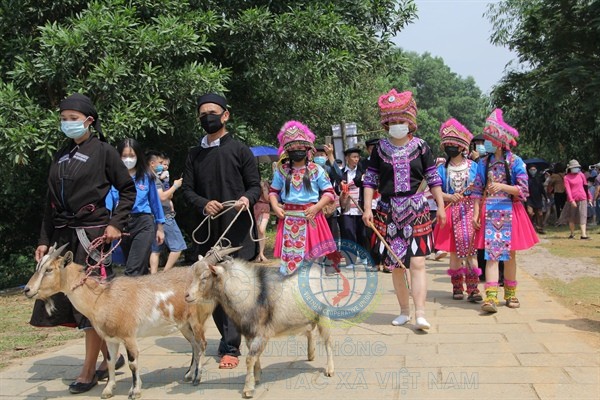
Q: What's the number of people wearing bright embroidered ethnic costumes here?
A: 4